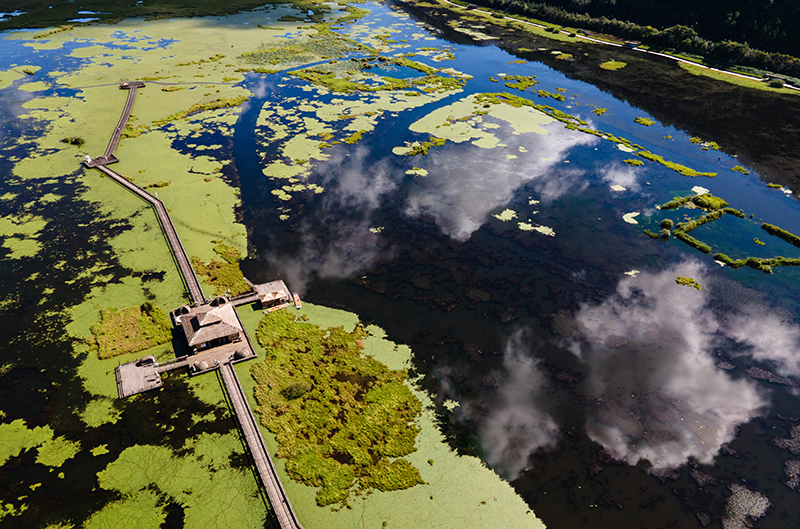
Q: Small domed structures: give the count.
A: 5